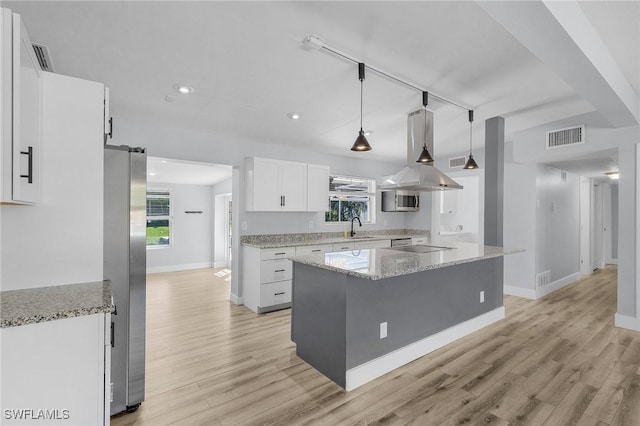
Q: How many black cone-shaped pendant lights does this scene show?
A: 3